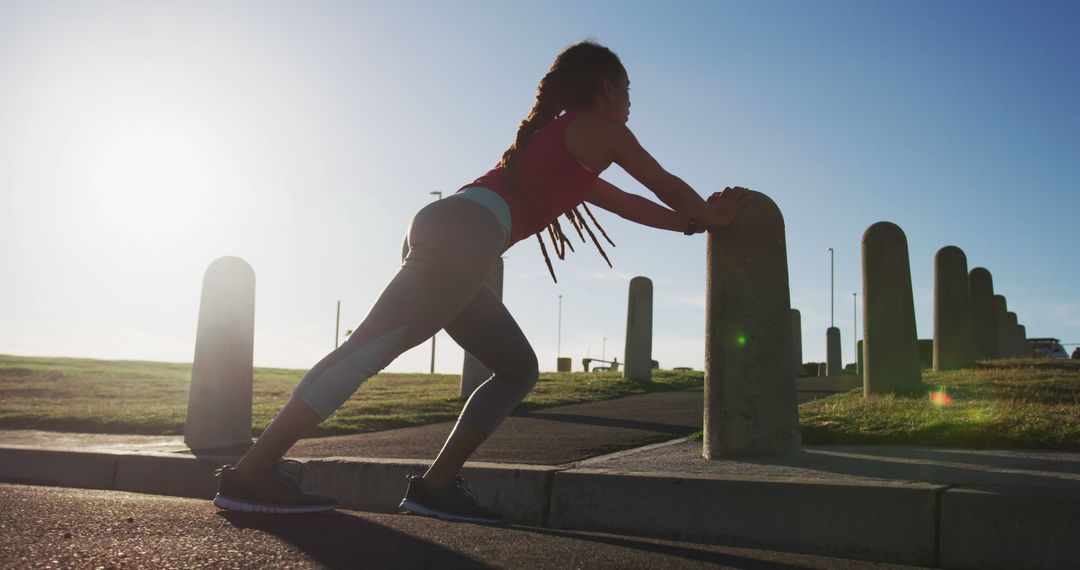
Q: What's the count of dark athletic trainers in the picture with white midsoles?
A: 2